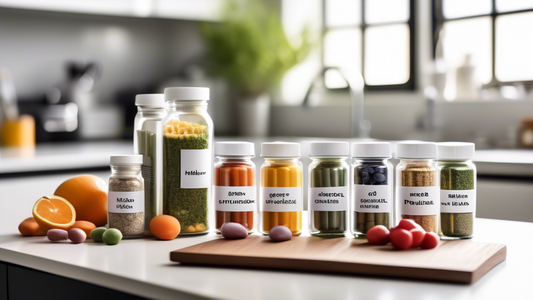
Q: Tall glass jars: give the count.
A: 2